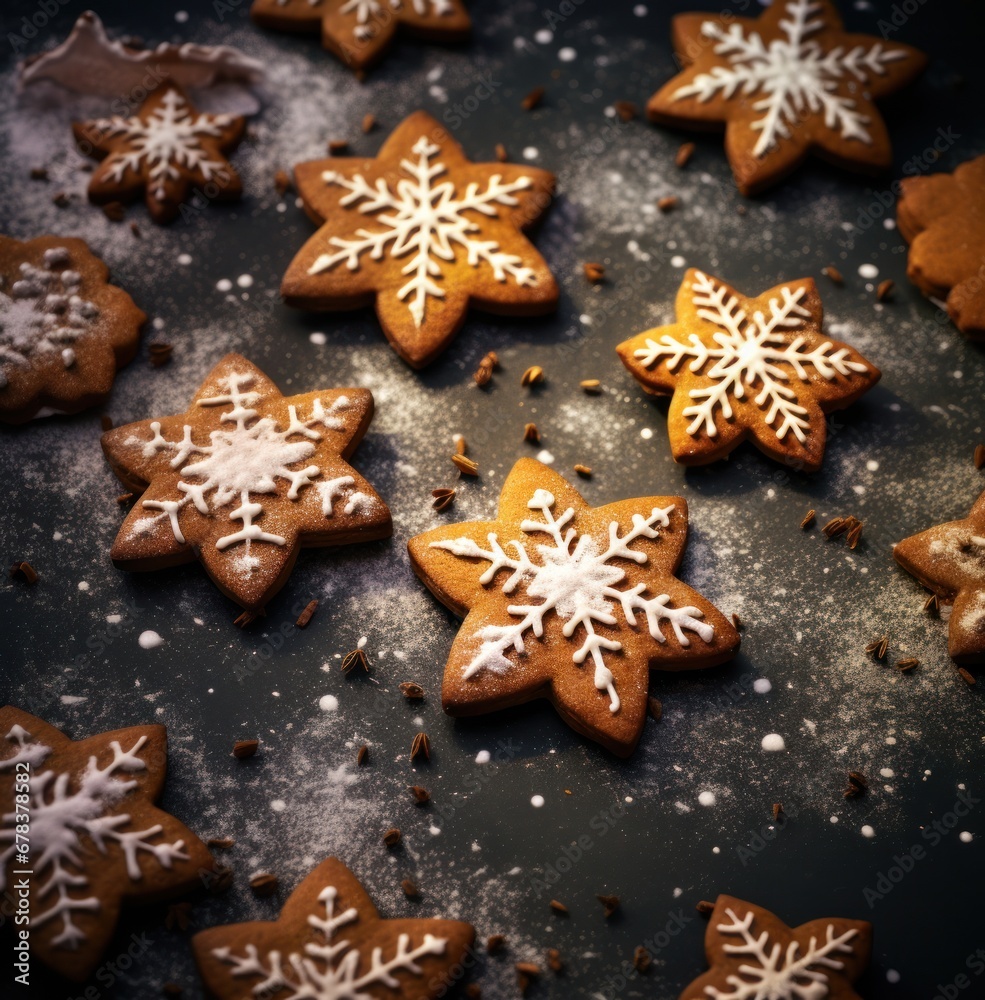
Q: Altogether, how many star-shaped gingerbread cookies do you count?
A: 11